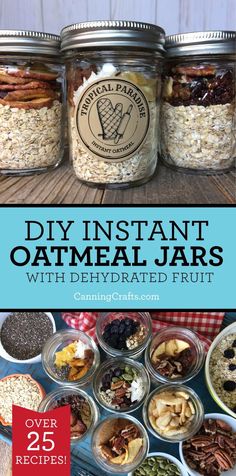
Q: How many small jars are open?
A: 7